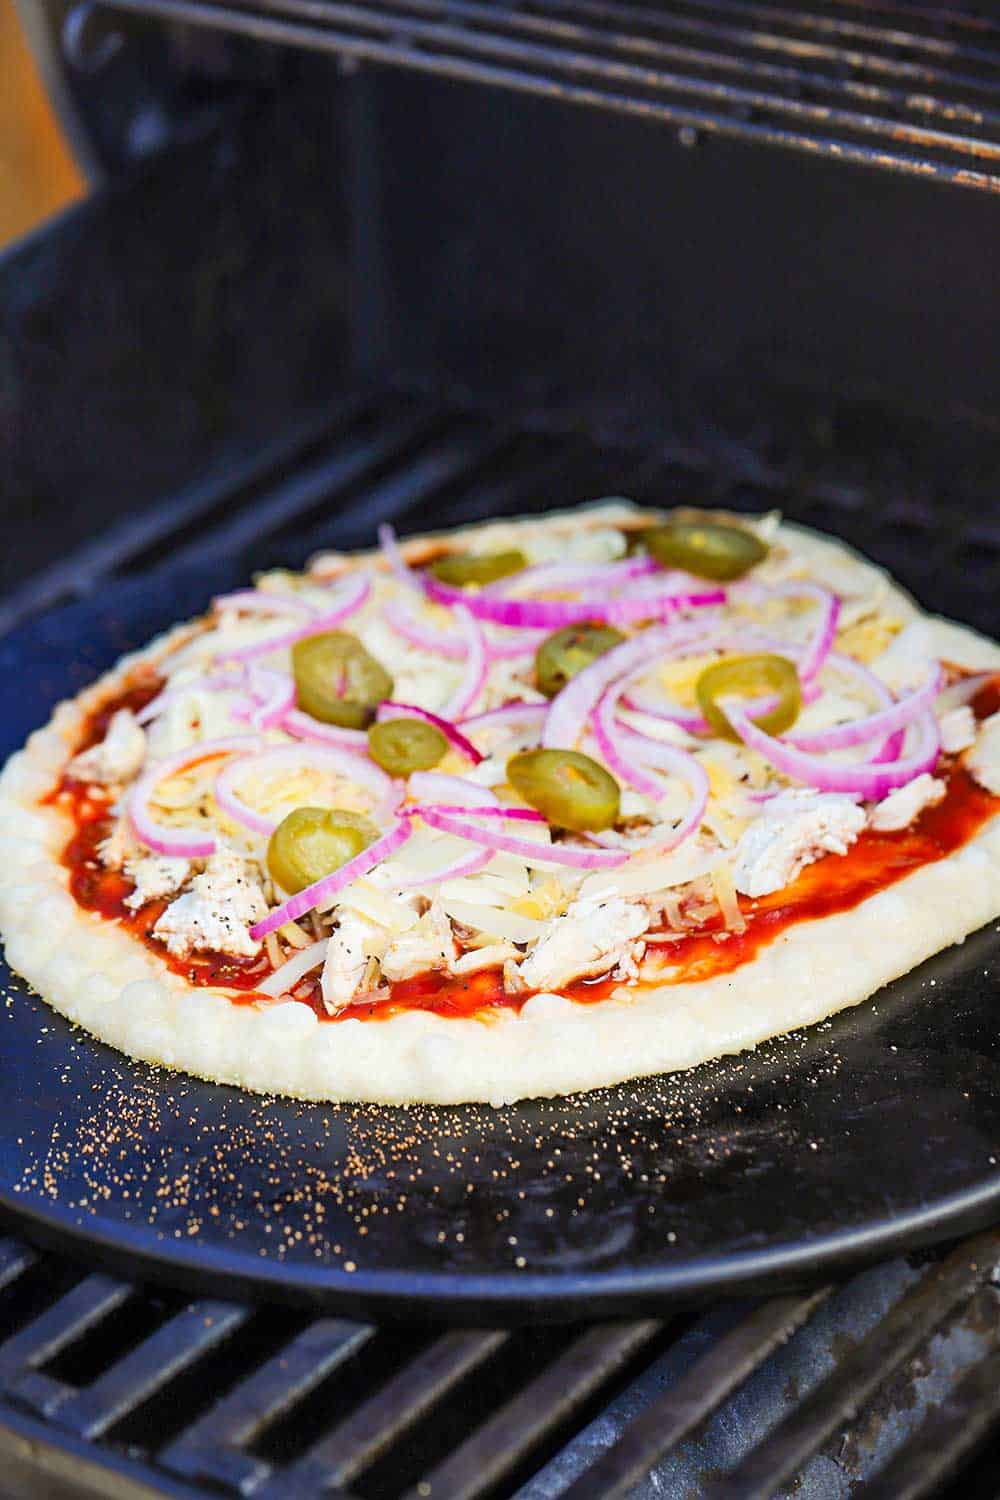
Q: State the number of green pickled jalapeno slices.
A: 8